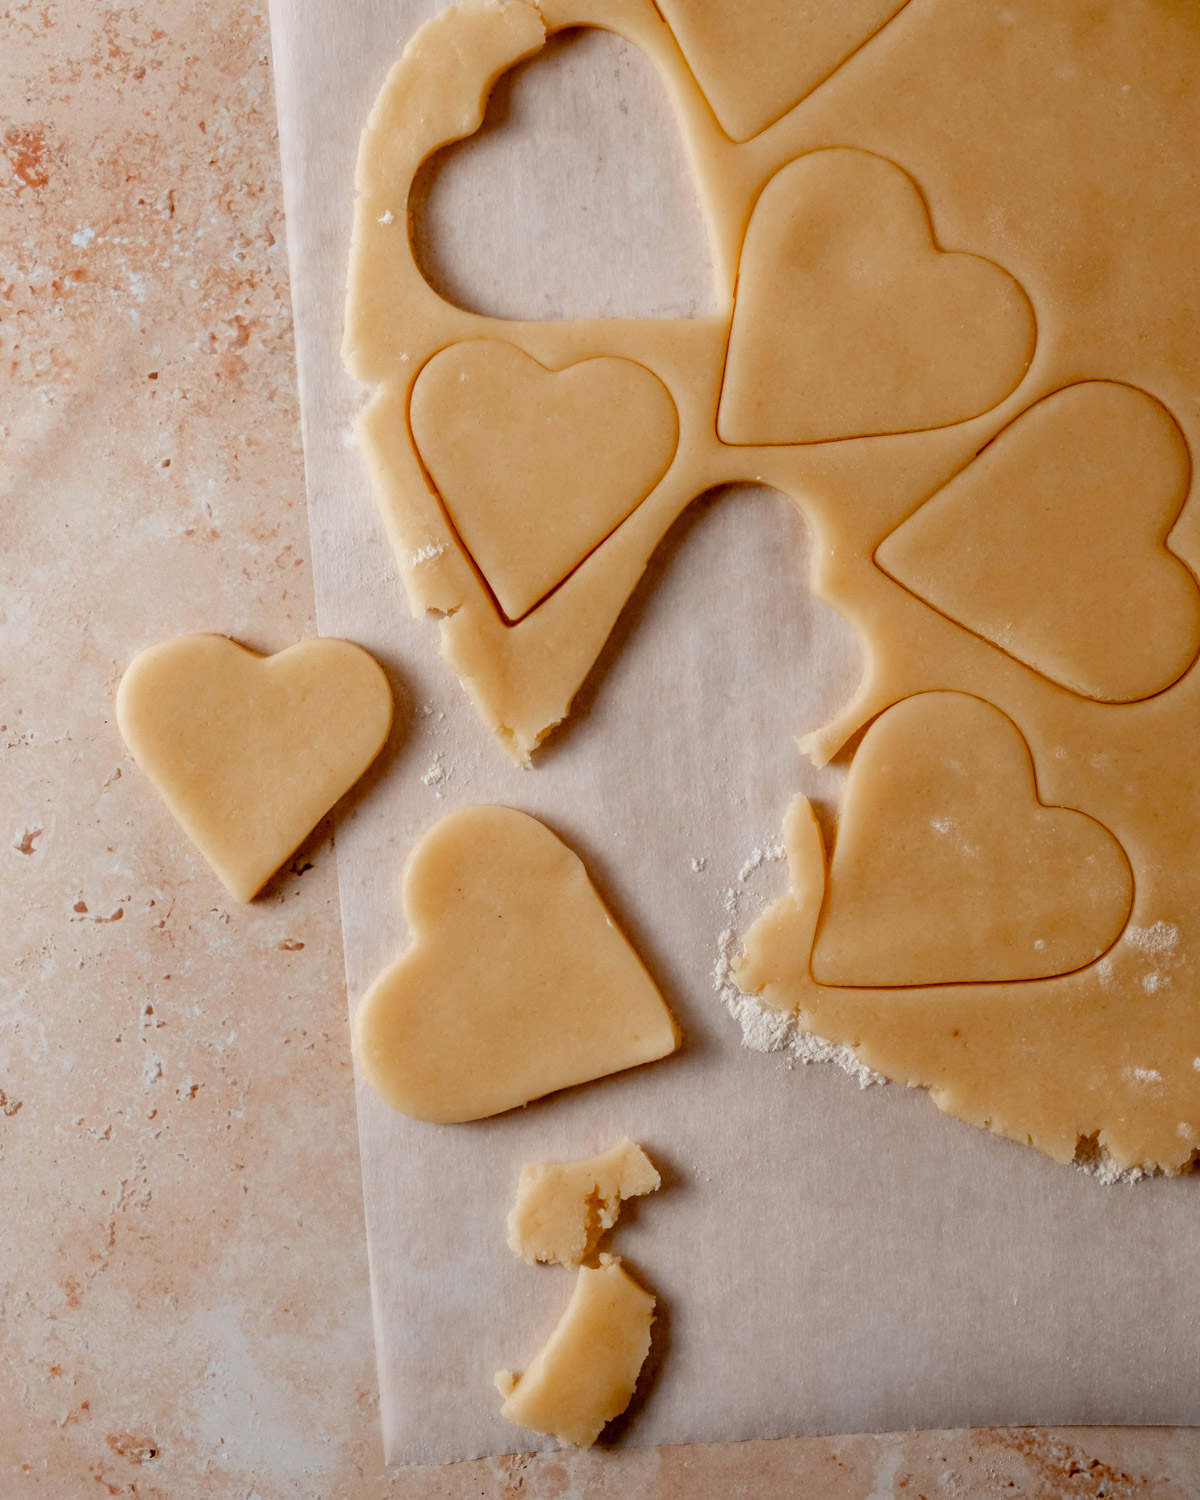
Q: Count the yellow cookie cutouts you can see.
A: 7